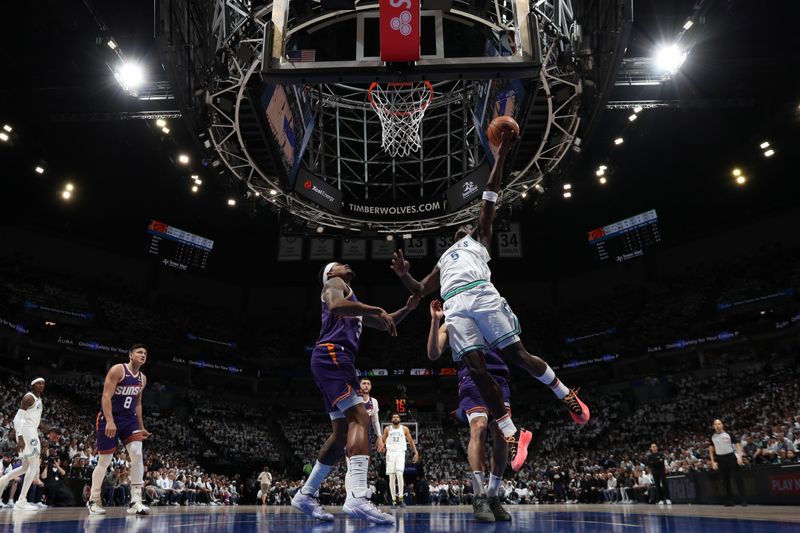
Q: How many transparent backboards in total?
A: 2